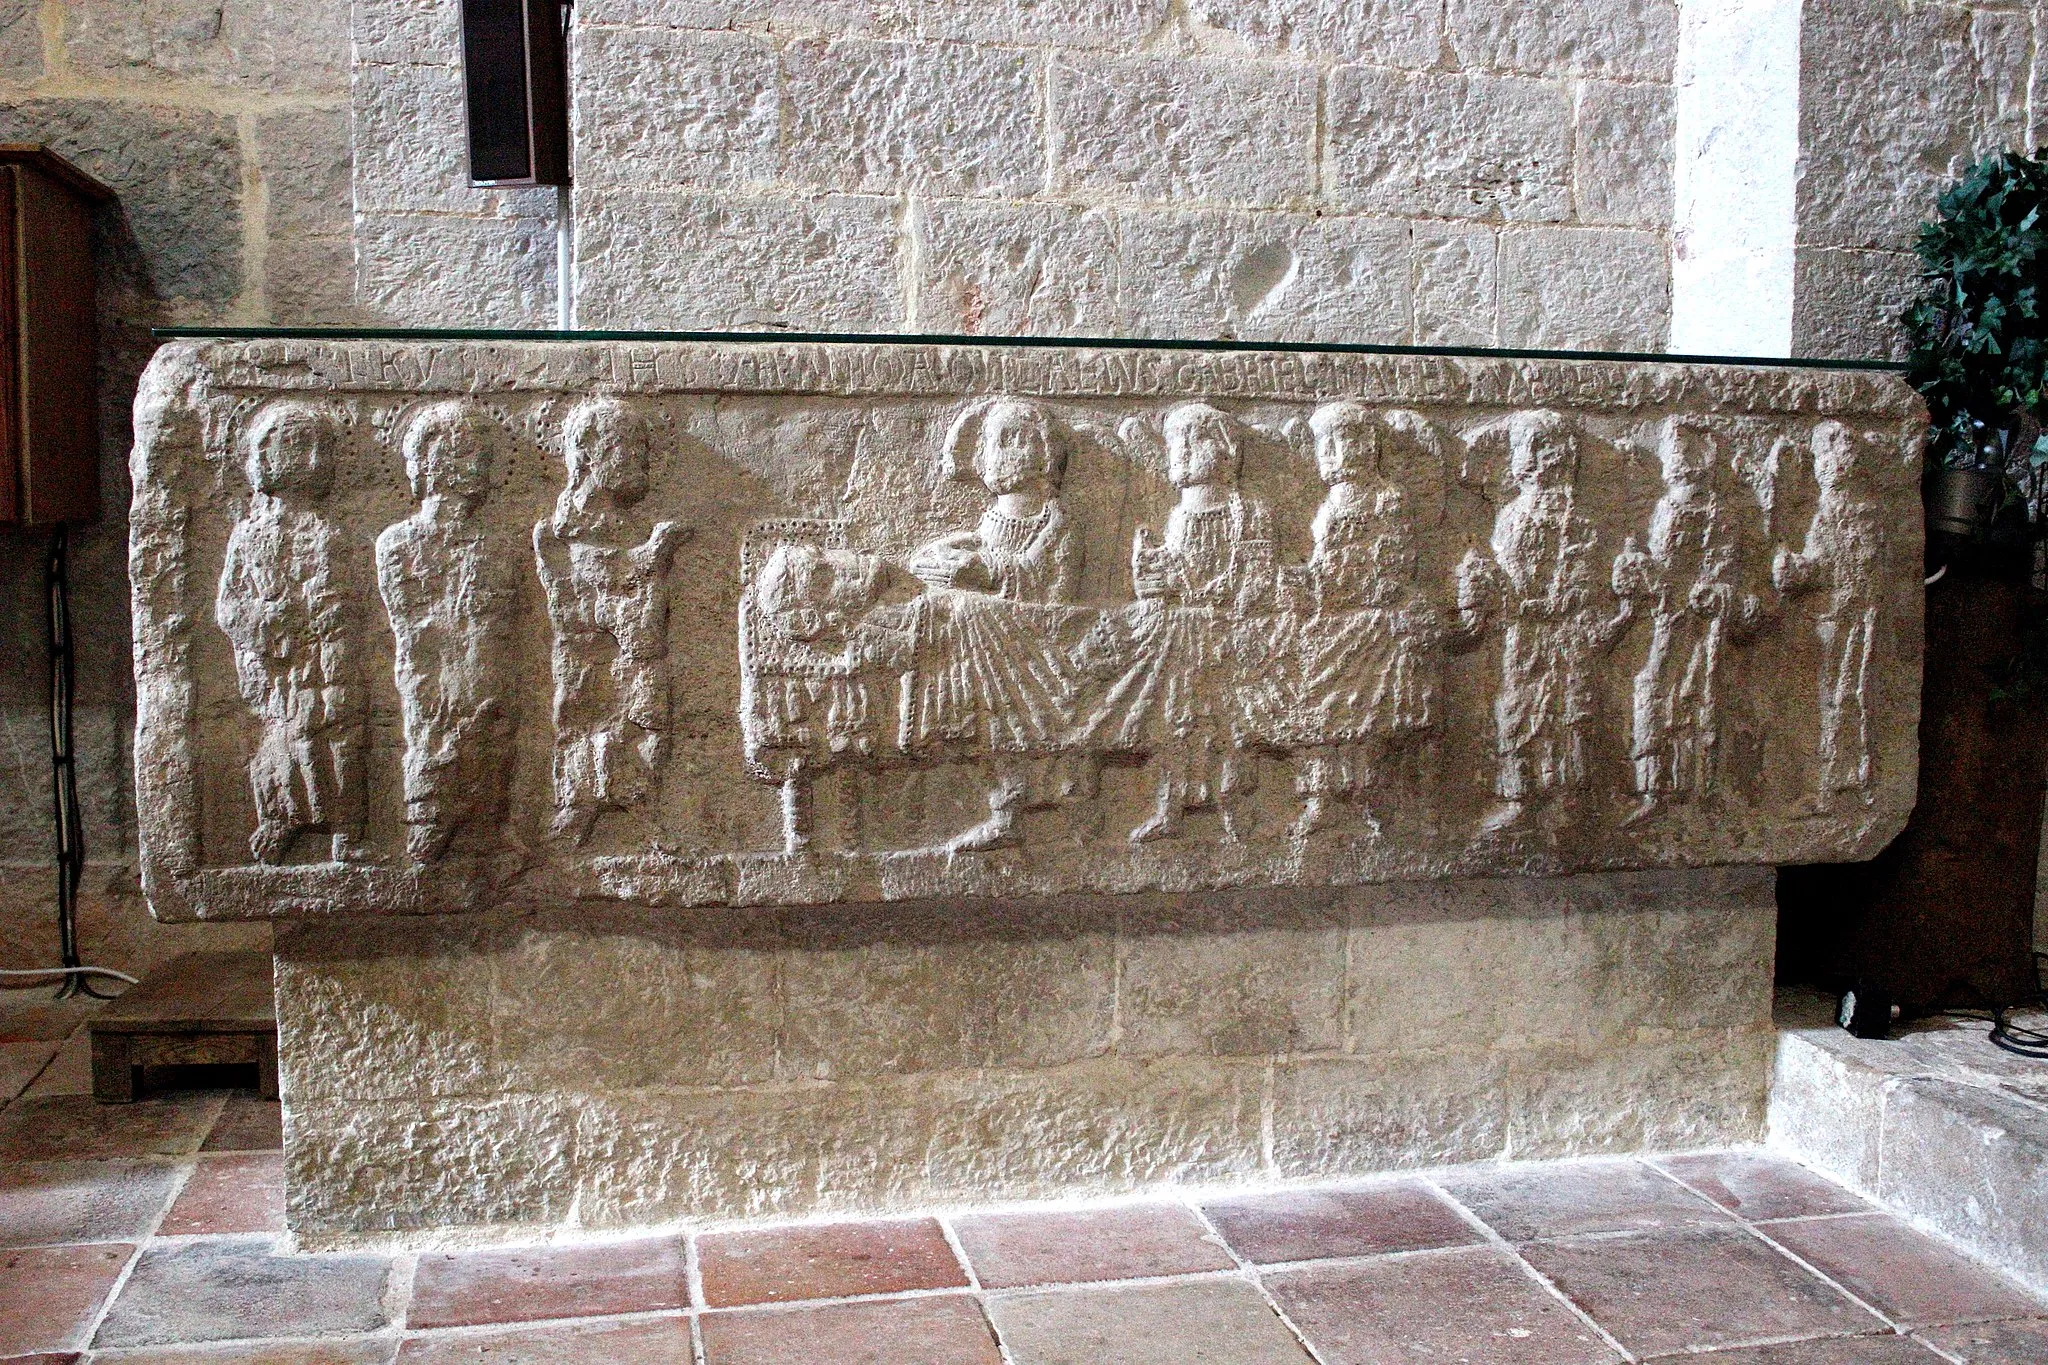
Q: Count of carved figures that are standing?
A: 9